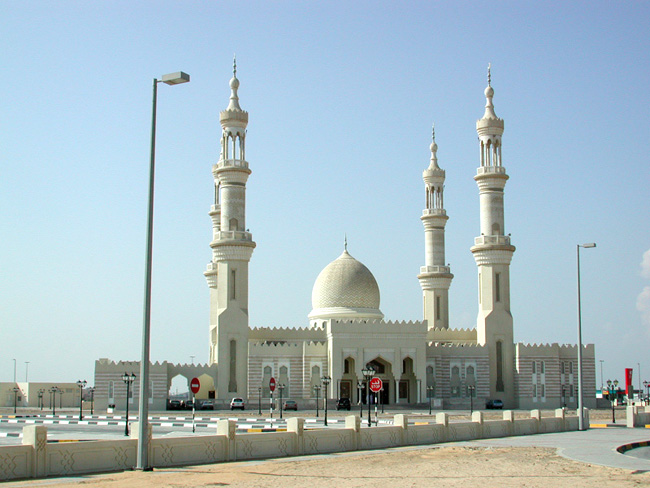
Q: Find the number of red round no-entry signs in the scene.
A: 2